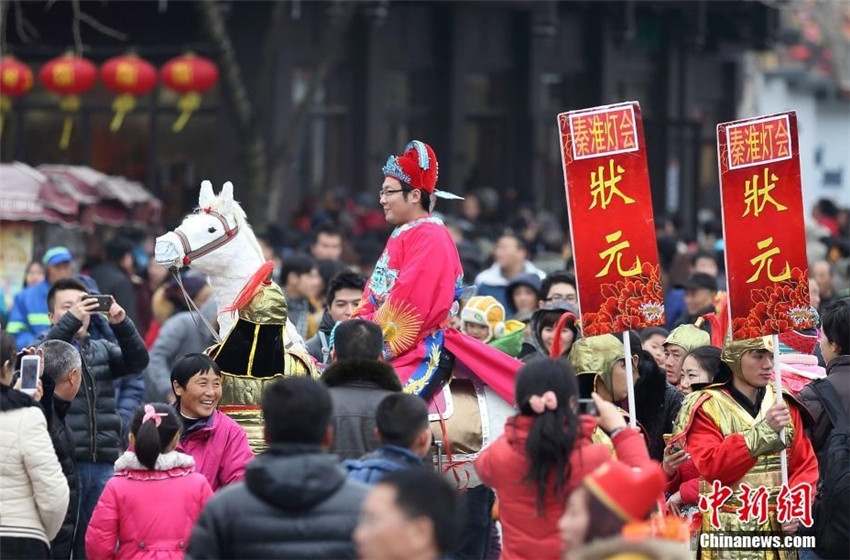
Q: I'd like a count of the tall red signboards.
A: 2